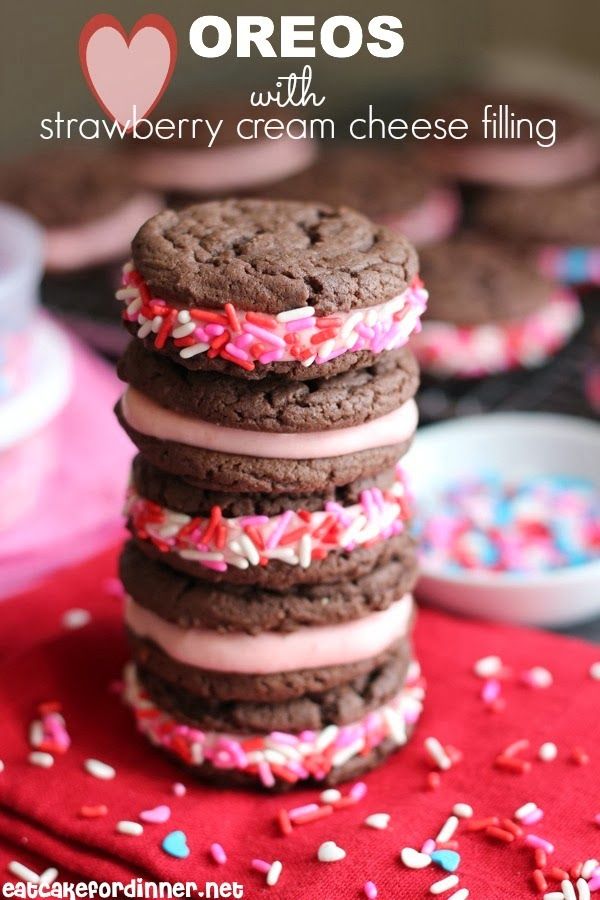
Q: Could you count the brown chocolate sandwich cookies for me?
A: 11